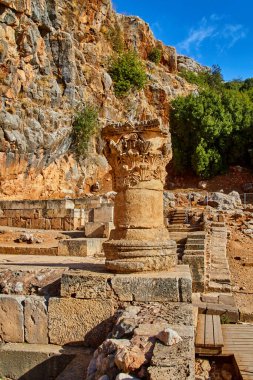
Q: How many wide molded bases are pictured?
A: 1